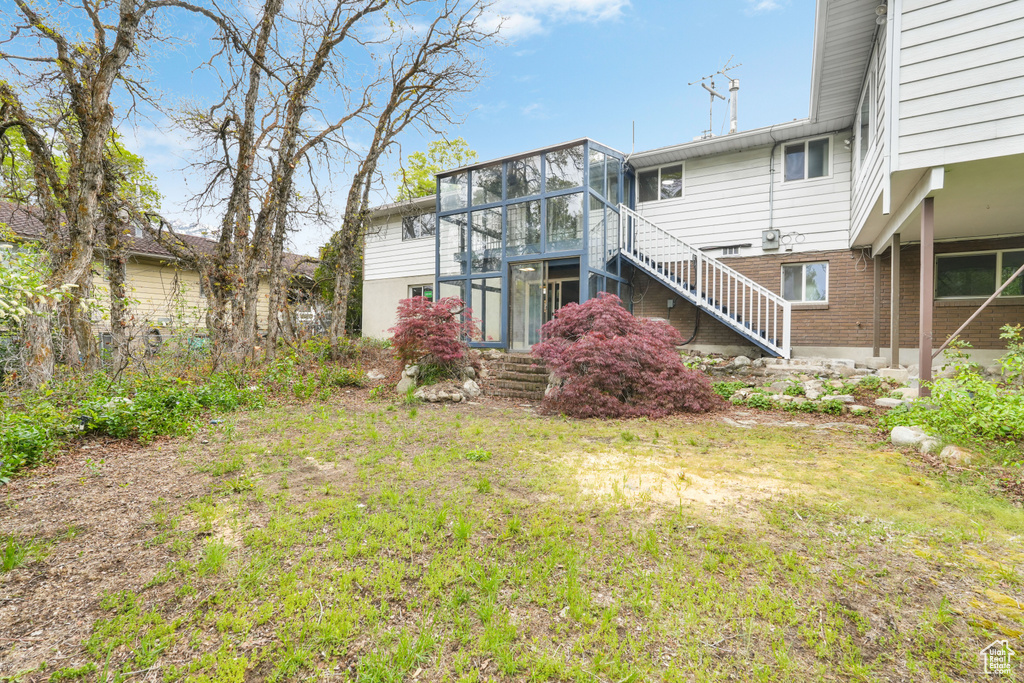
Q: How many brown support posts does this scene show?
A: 3